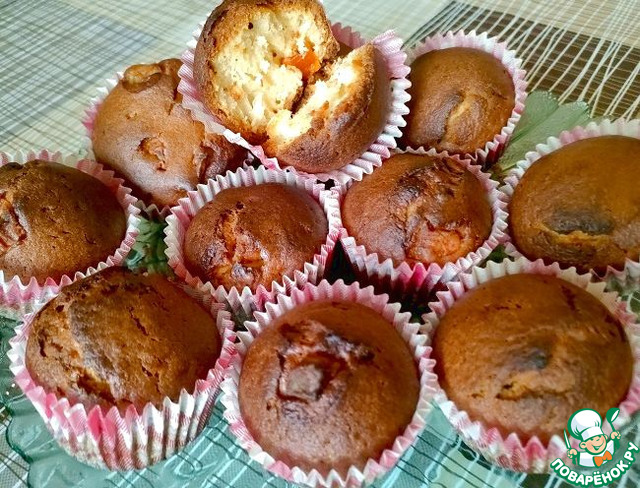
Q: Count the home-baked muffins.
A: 10